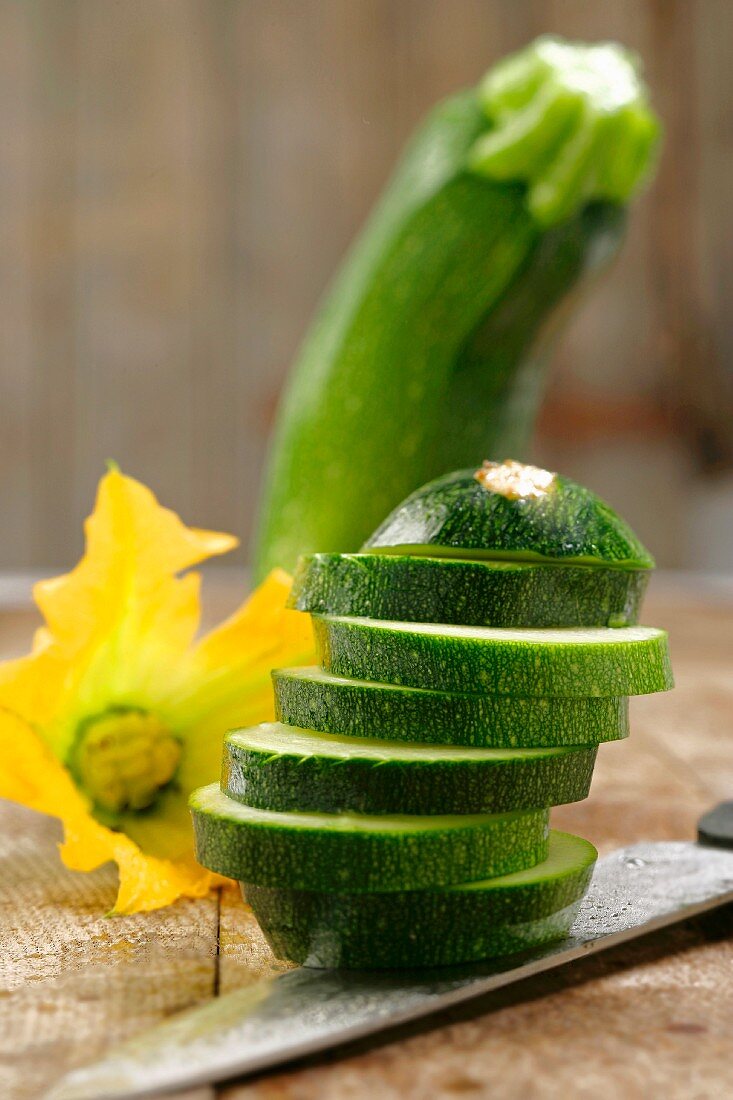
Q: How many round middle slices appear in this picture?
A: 6